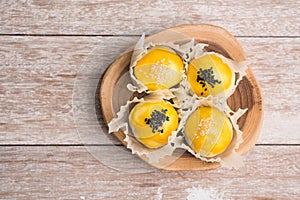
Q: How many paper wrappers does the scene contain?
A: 4